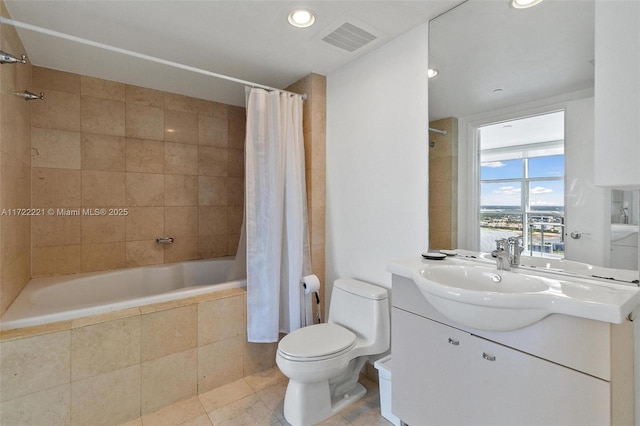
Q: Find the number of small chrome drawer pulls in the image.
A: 2